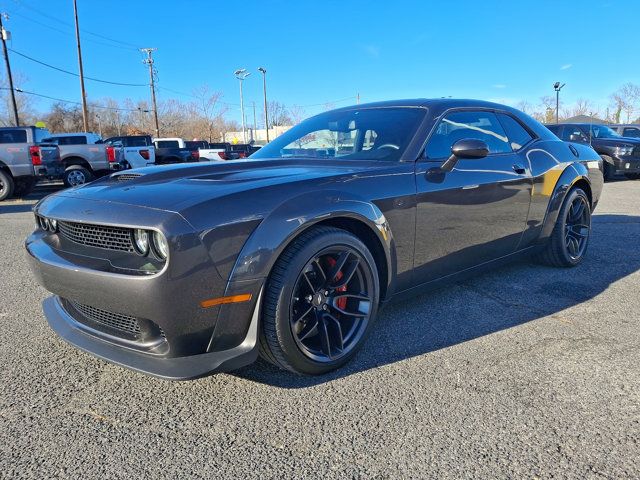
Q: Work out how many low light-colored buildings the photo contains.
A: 1